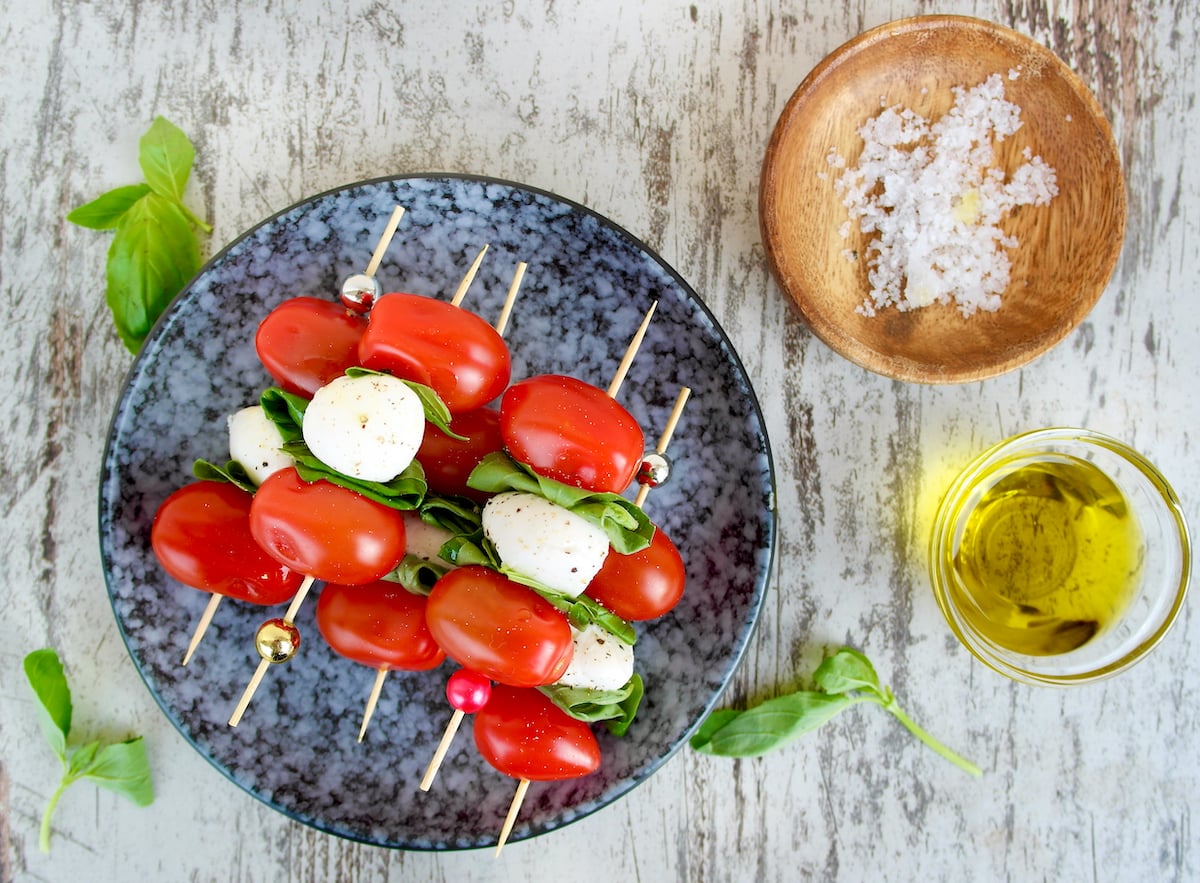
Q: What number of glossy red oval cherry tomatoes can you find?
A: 10